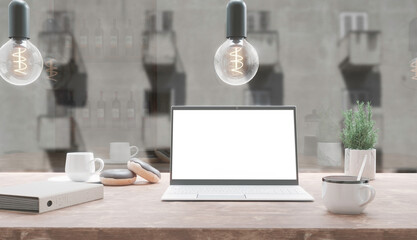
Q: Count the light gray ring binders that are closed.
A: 1